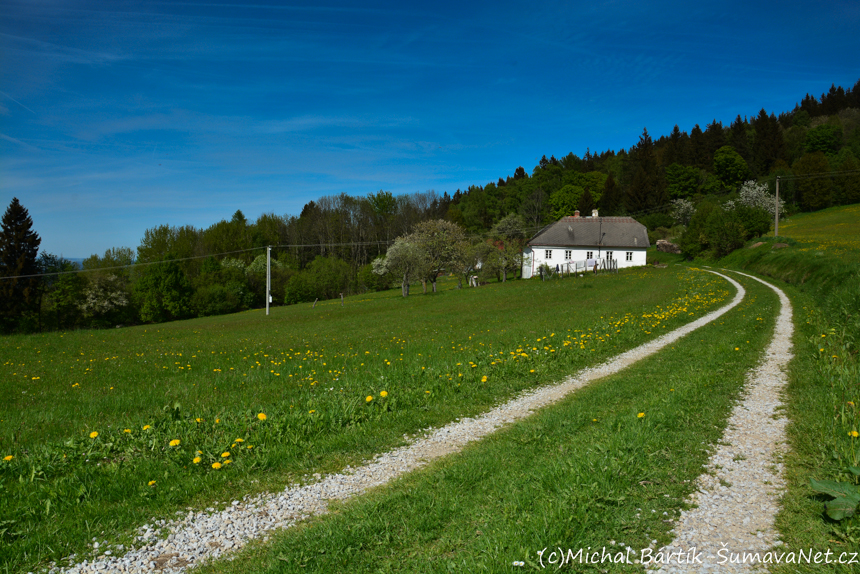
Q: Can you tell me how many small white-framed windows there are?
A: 5